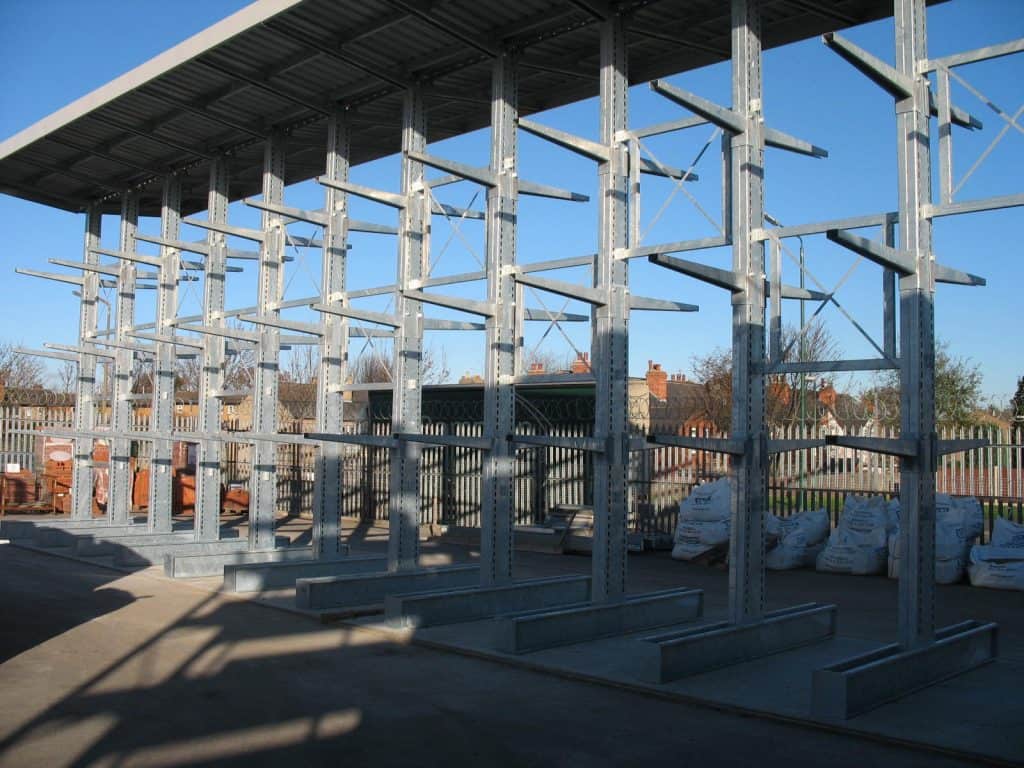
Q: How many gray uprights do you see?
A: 11